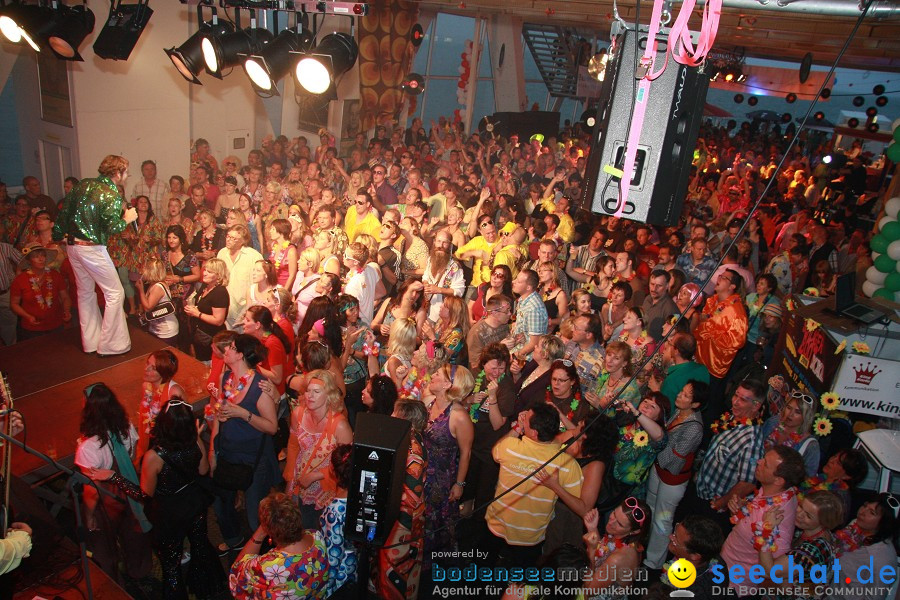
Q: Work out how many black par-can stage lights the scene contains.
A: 7